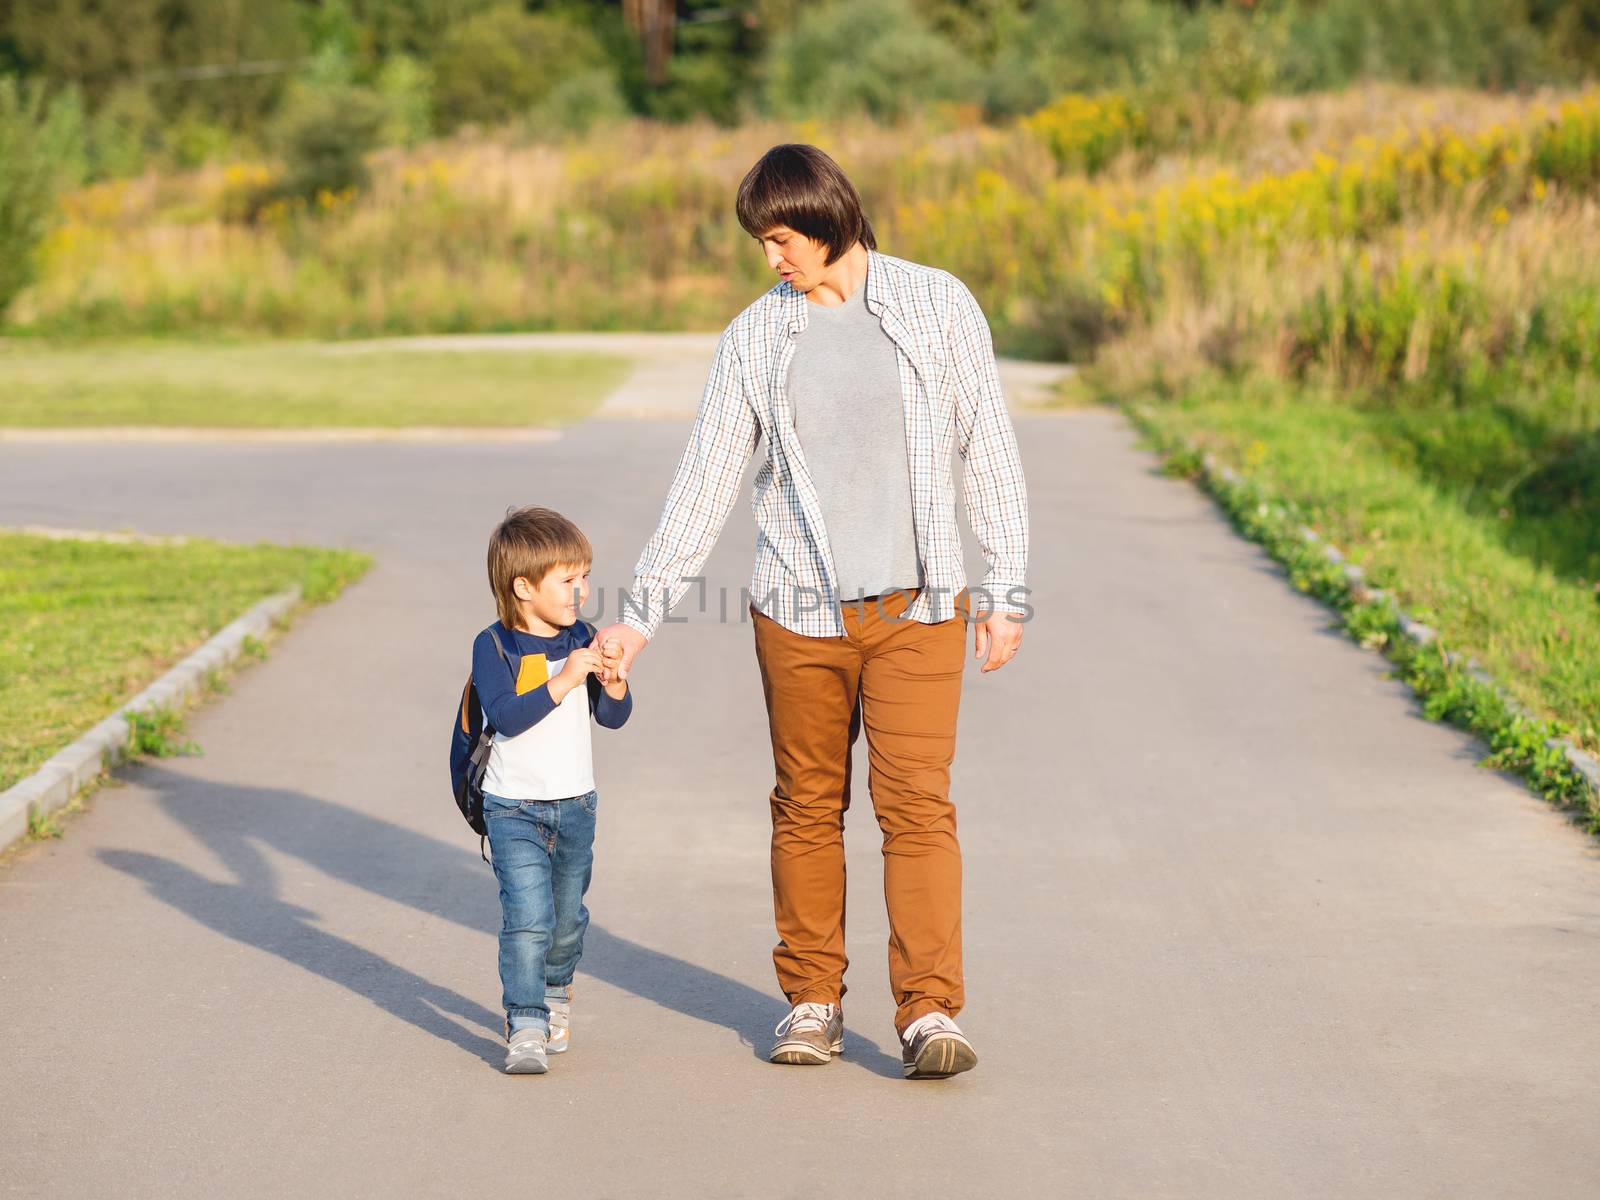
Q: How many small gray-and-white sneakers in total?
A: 2